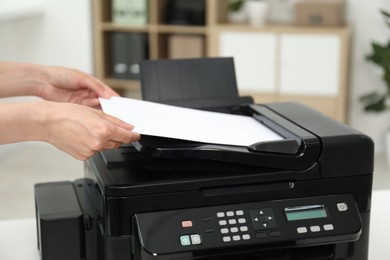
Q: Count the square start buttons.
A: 2